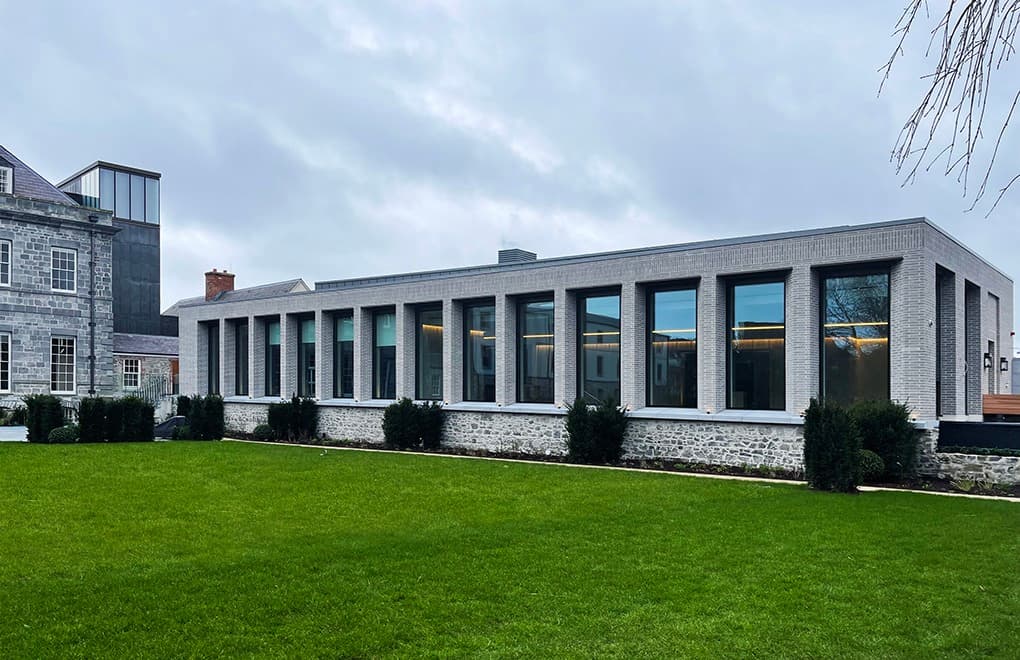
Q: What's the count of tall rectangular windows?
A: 13